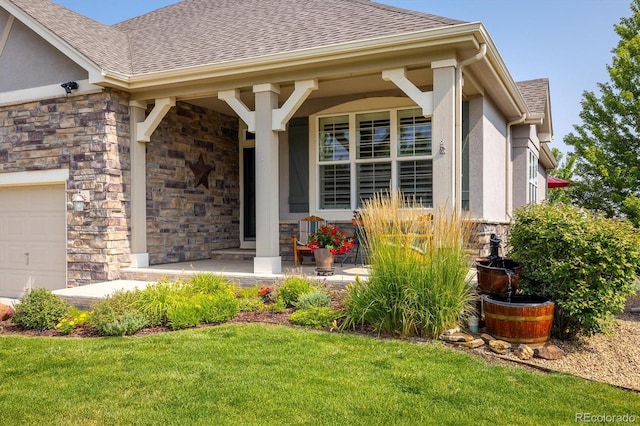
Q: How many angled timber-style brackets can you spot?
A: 4